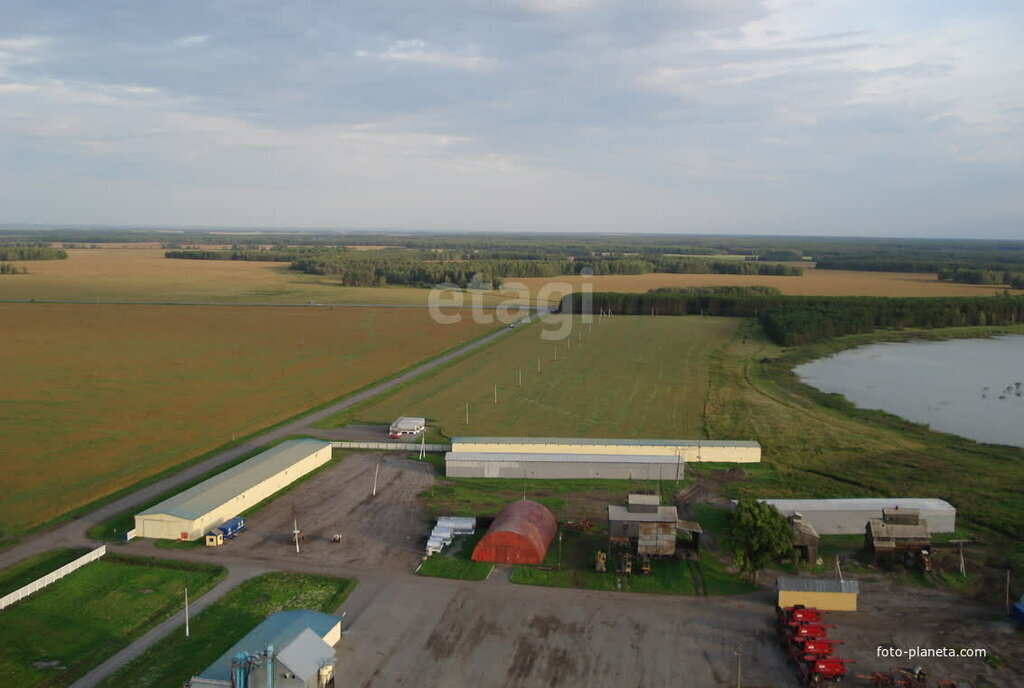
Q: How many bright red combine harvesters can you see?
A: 4